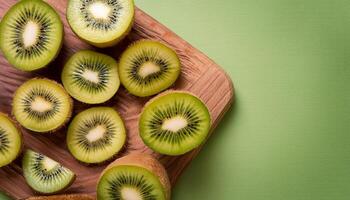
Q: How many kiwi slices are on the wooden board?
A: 10